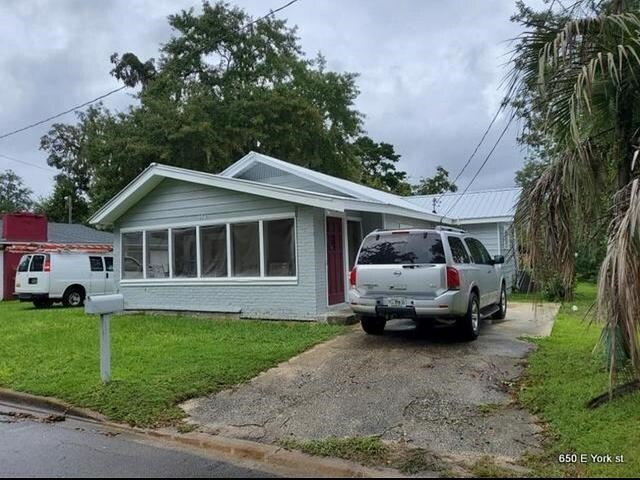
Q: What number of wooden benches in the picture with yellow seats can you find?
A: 0